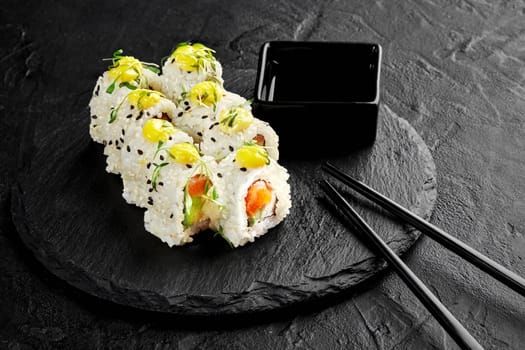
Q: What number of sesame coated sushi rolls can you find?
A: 8